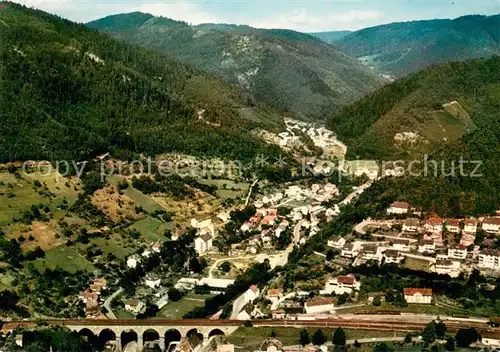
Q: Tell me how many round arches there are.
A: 7